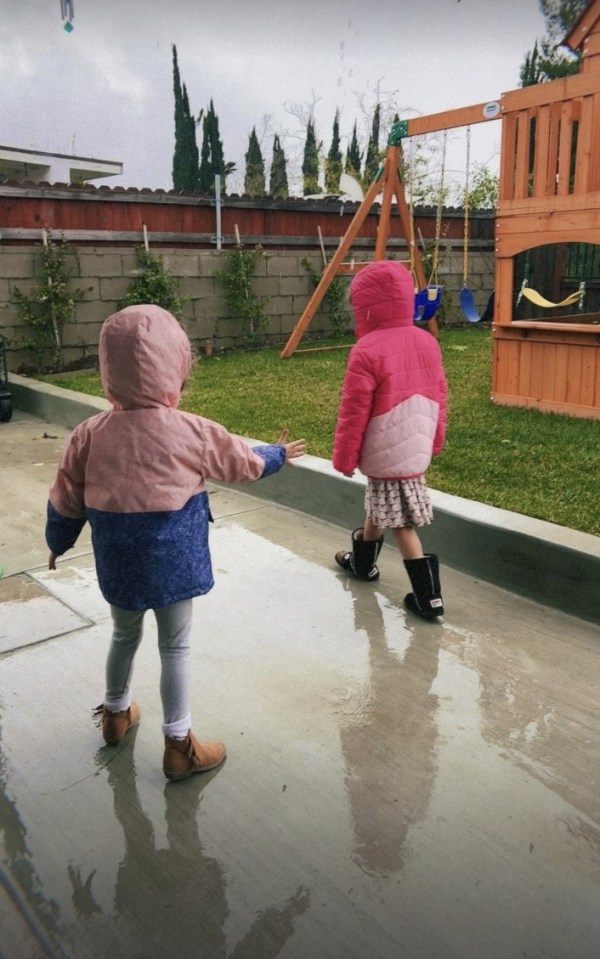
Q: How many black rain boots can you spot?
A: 2